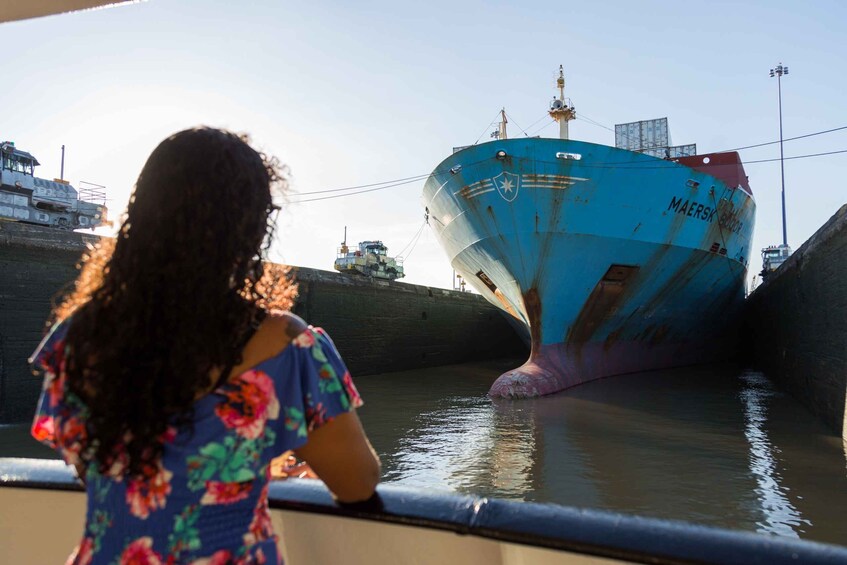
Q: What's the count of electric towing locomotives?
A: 3